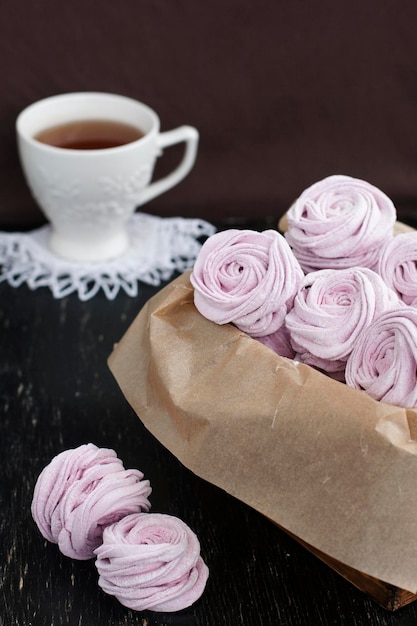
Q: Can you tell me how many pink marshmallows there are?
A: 7